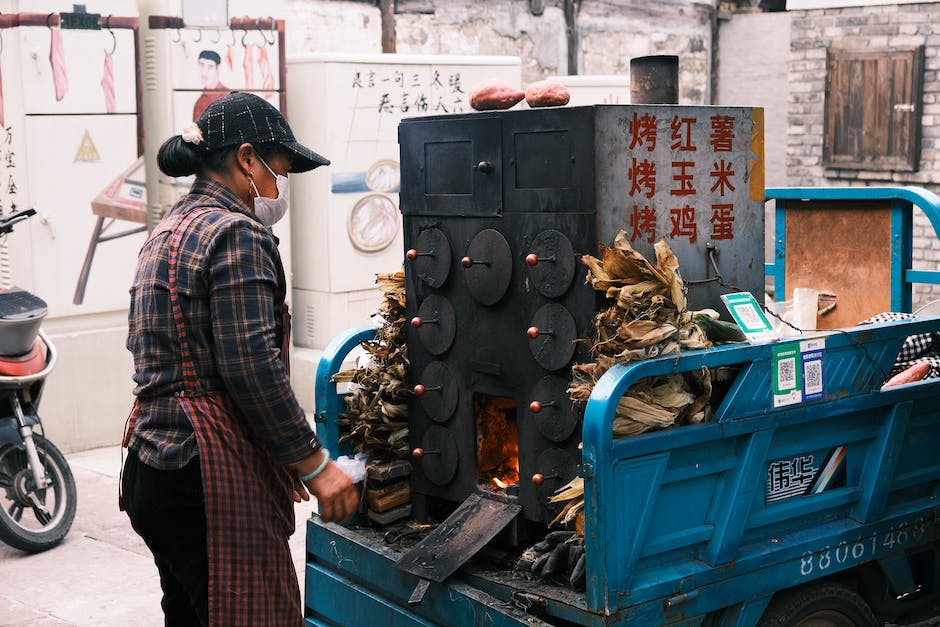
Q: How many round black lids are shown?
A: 9